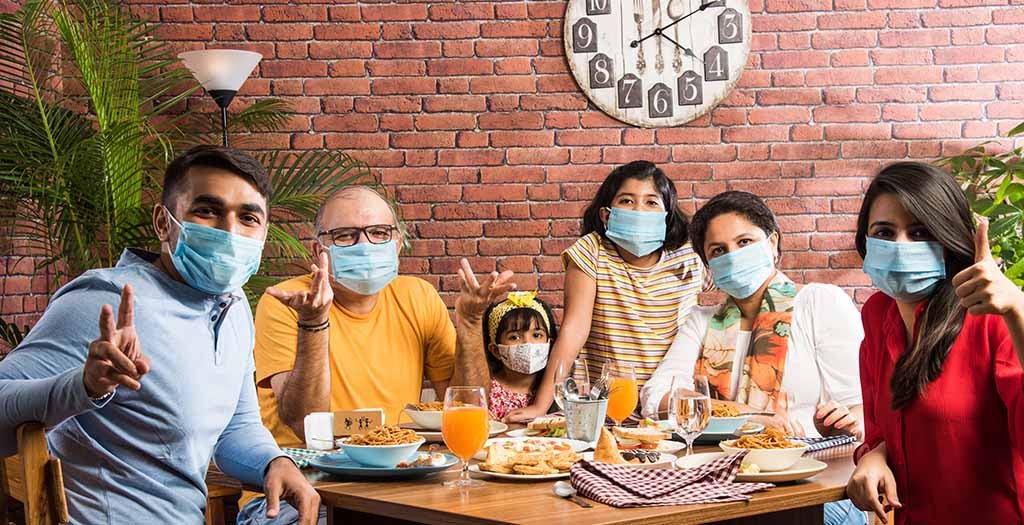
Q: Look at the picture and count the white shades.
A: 1